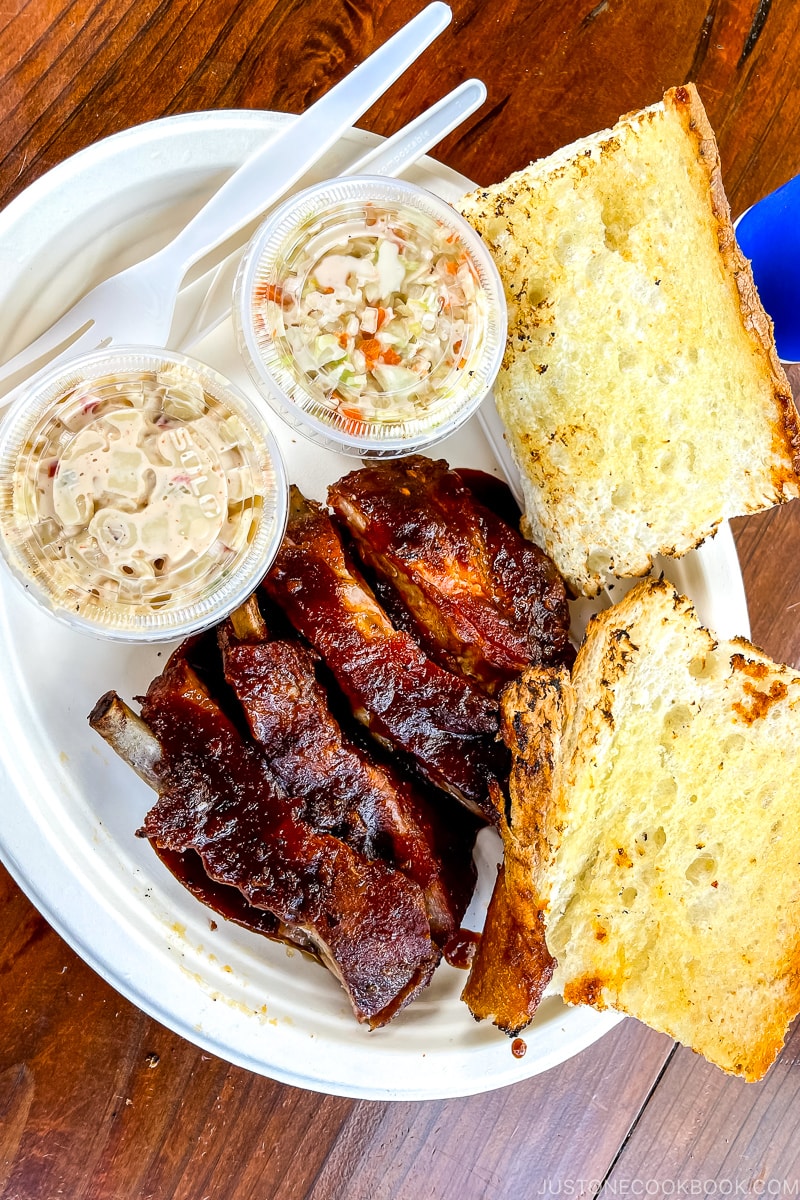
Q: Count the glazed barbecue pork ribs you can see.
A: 4